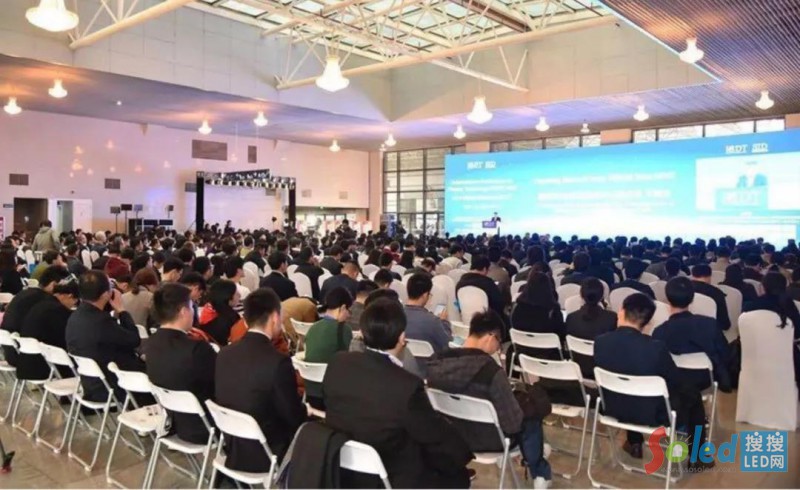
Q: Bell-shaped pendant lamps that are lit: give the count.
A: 15